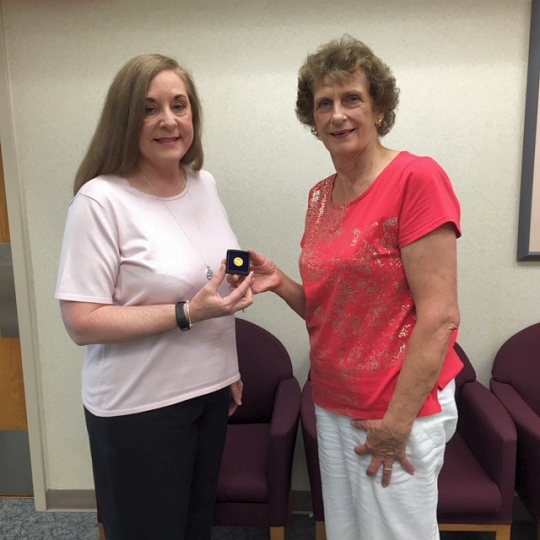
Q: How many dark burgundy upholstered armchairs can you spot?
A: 3